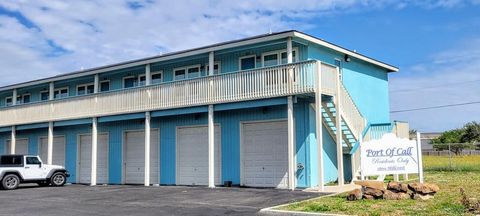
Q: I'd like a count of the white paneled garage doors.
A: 6